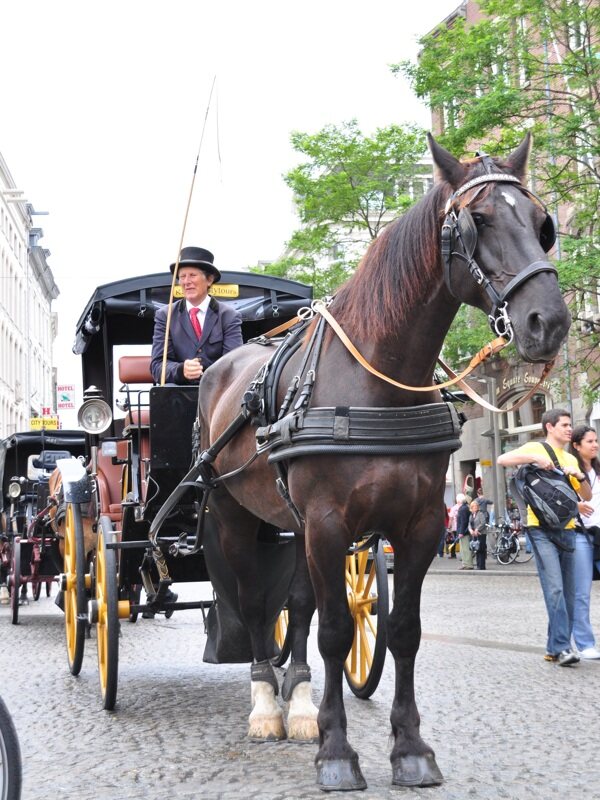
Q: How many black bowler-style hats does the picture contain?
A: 1